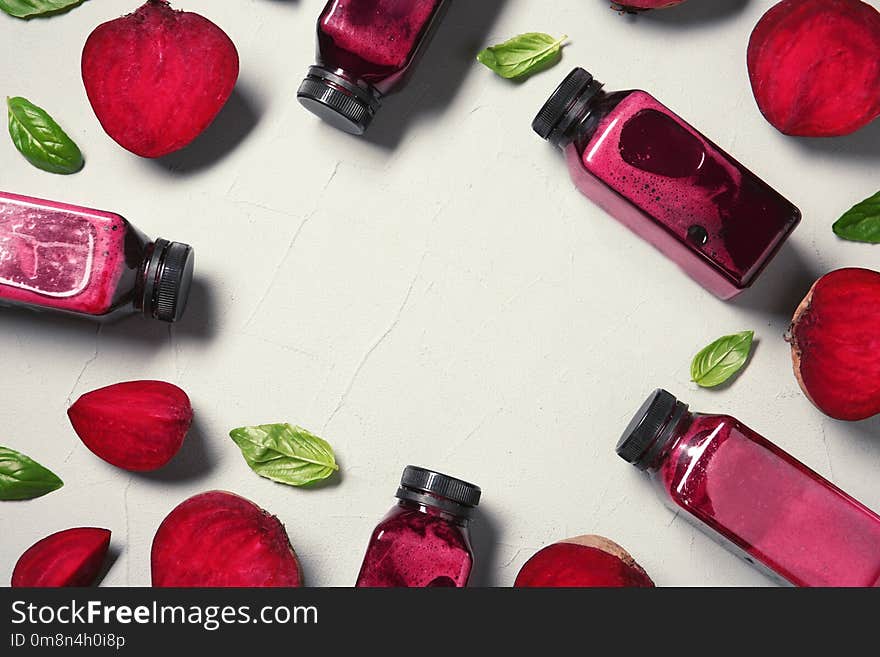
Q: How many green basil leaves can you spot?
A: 7